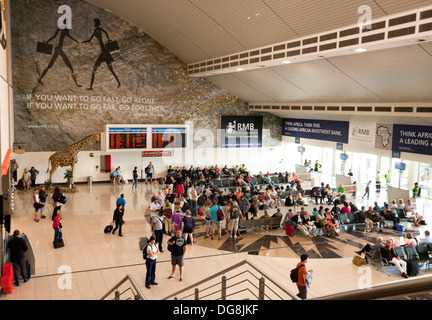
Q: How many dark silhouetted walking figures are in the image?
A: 2